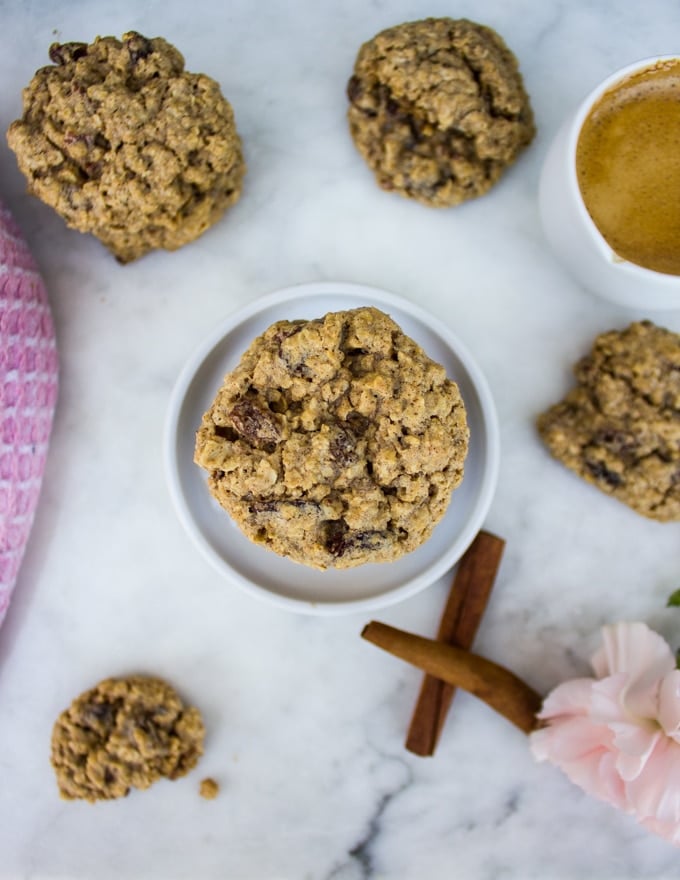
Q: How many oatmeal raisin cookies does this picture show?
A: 5